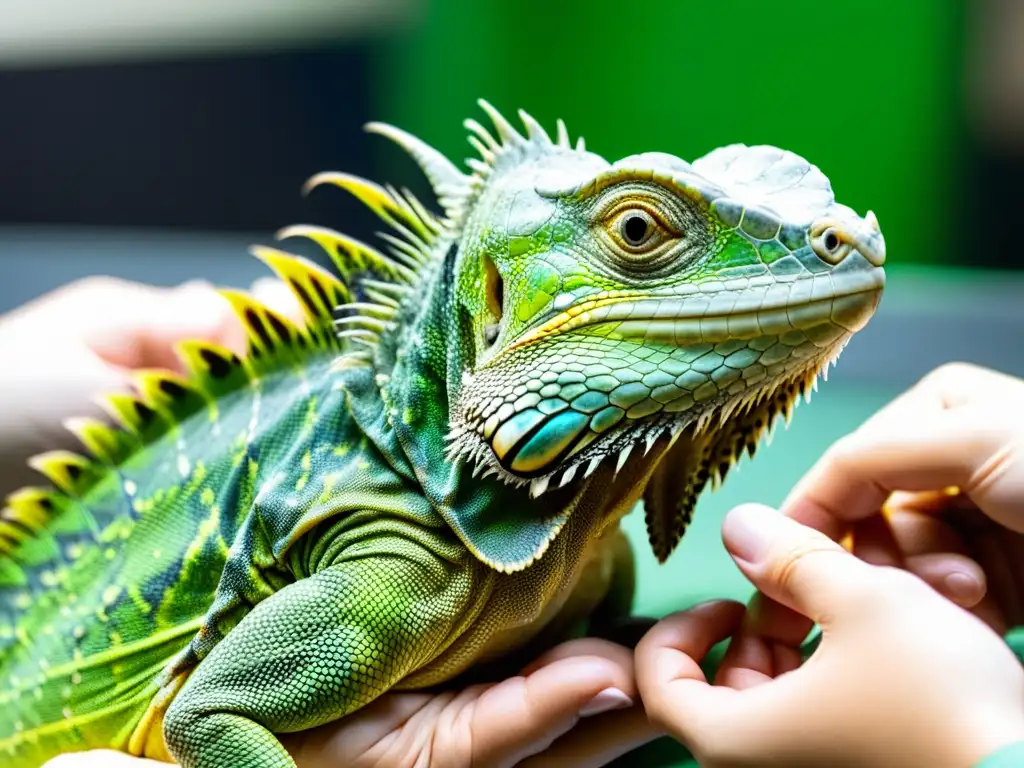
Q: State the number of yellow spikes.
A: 11